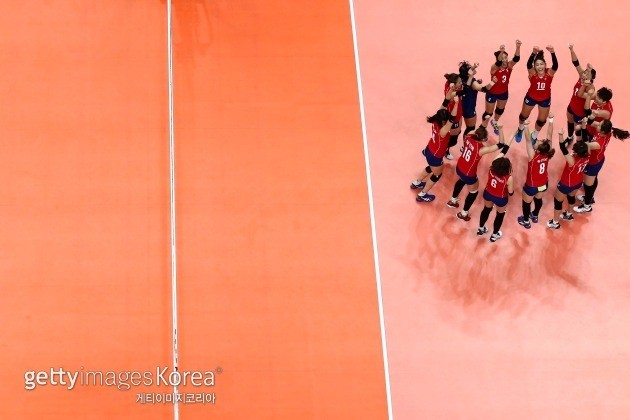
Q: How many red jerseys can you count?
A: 11